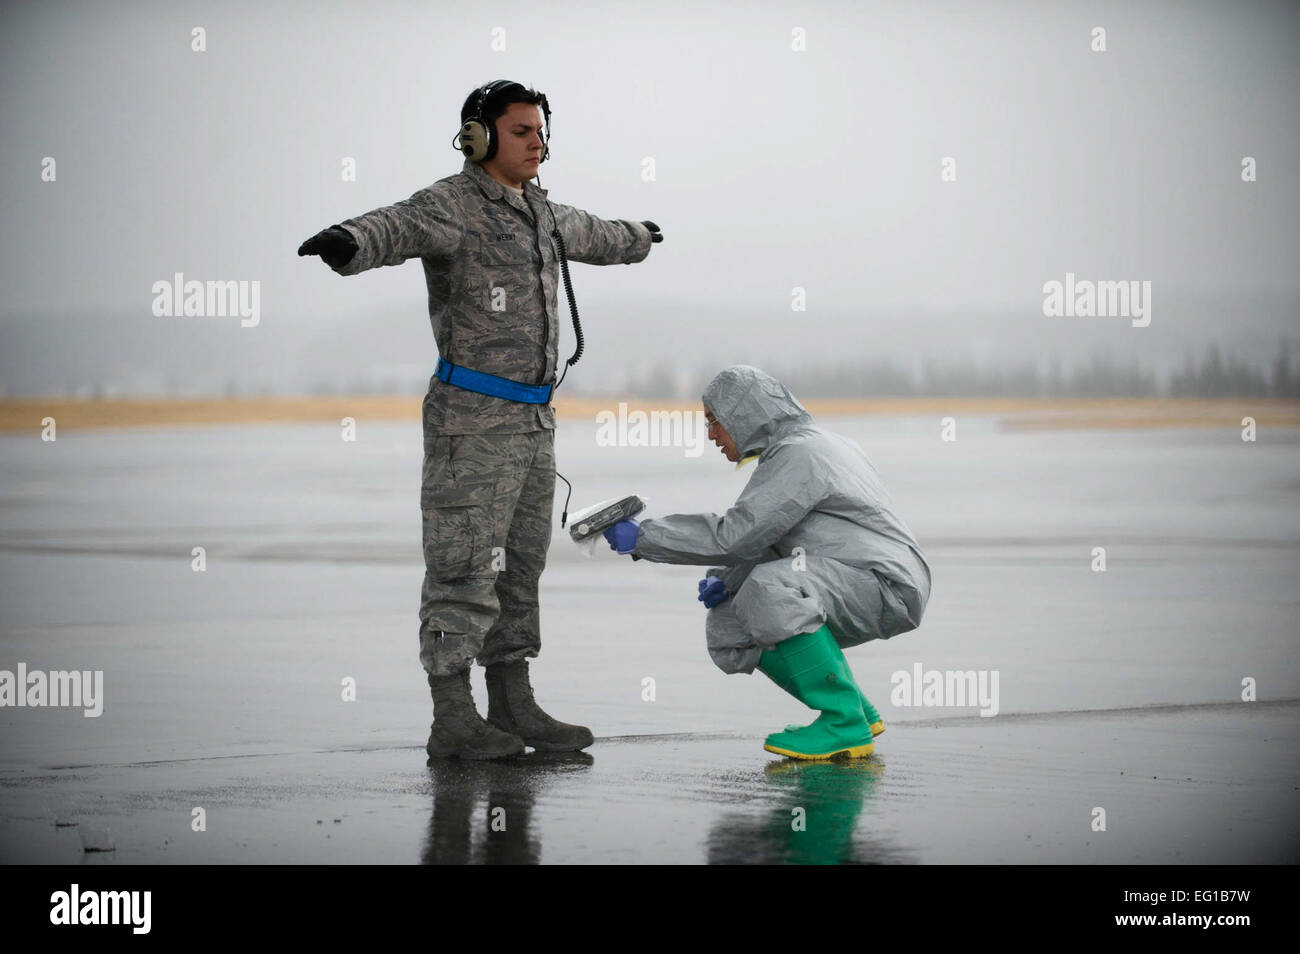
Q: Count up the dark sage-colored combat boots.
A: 2